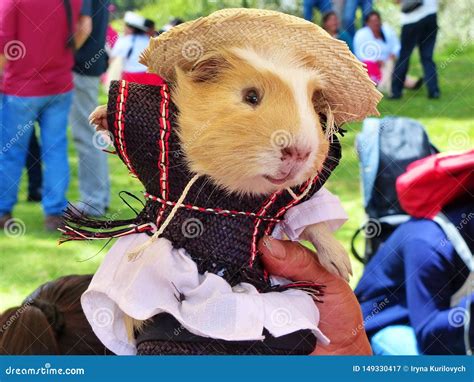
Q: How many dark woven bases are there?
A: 1